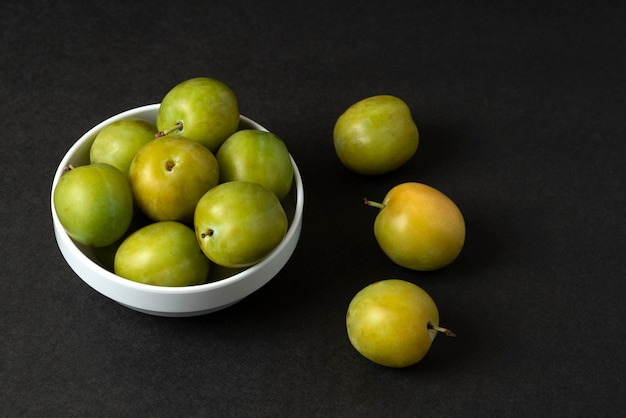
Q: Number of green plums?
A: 10